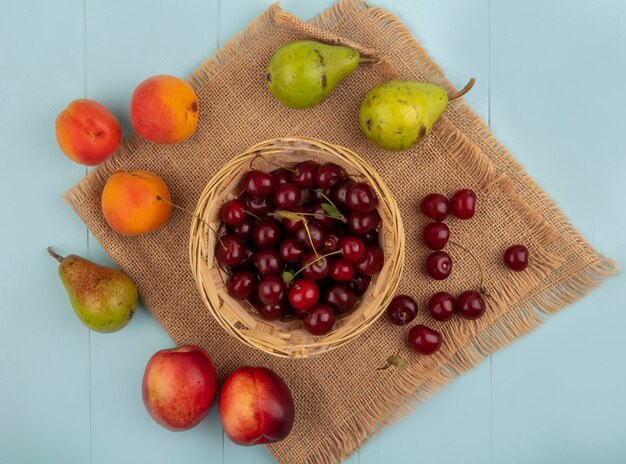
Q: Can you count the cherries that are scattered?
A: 9